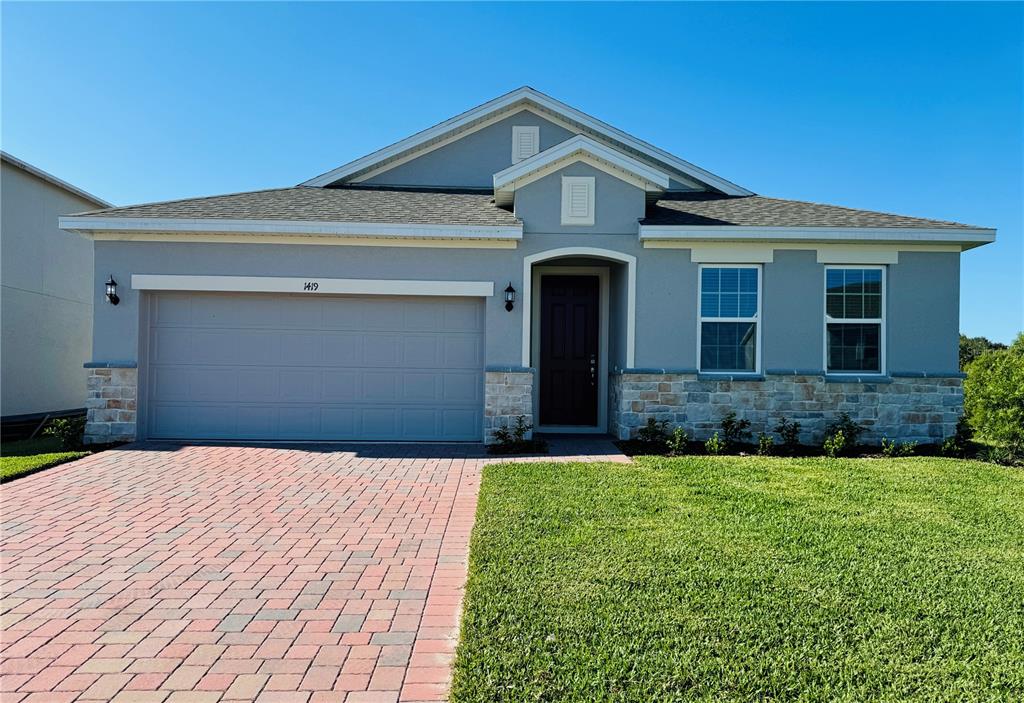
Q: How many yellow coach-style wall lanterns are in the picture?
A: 0